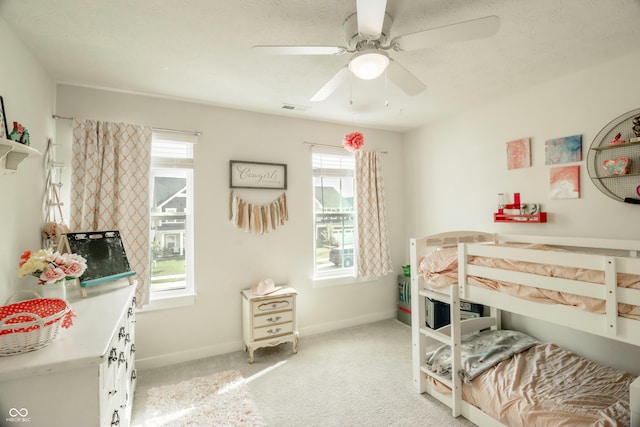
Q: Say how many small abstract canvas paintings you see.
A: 3